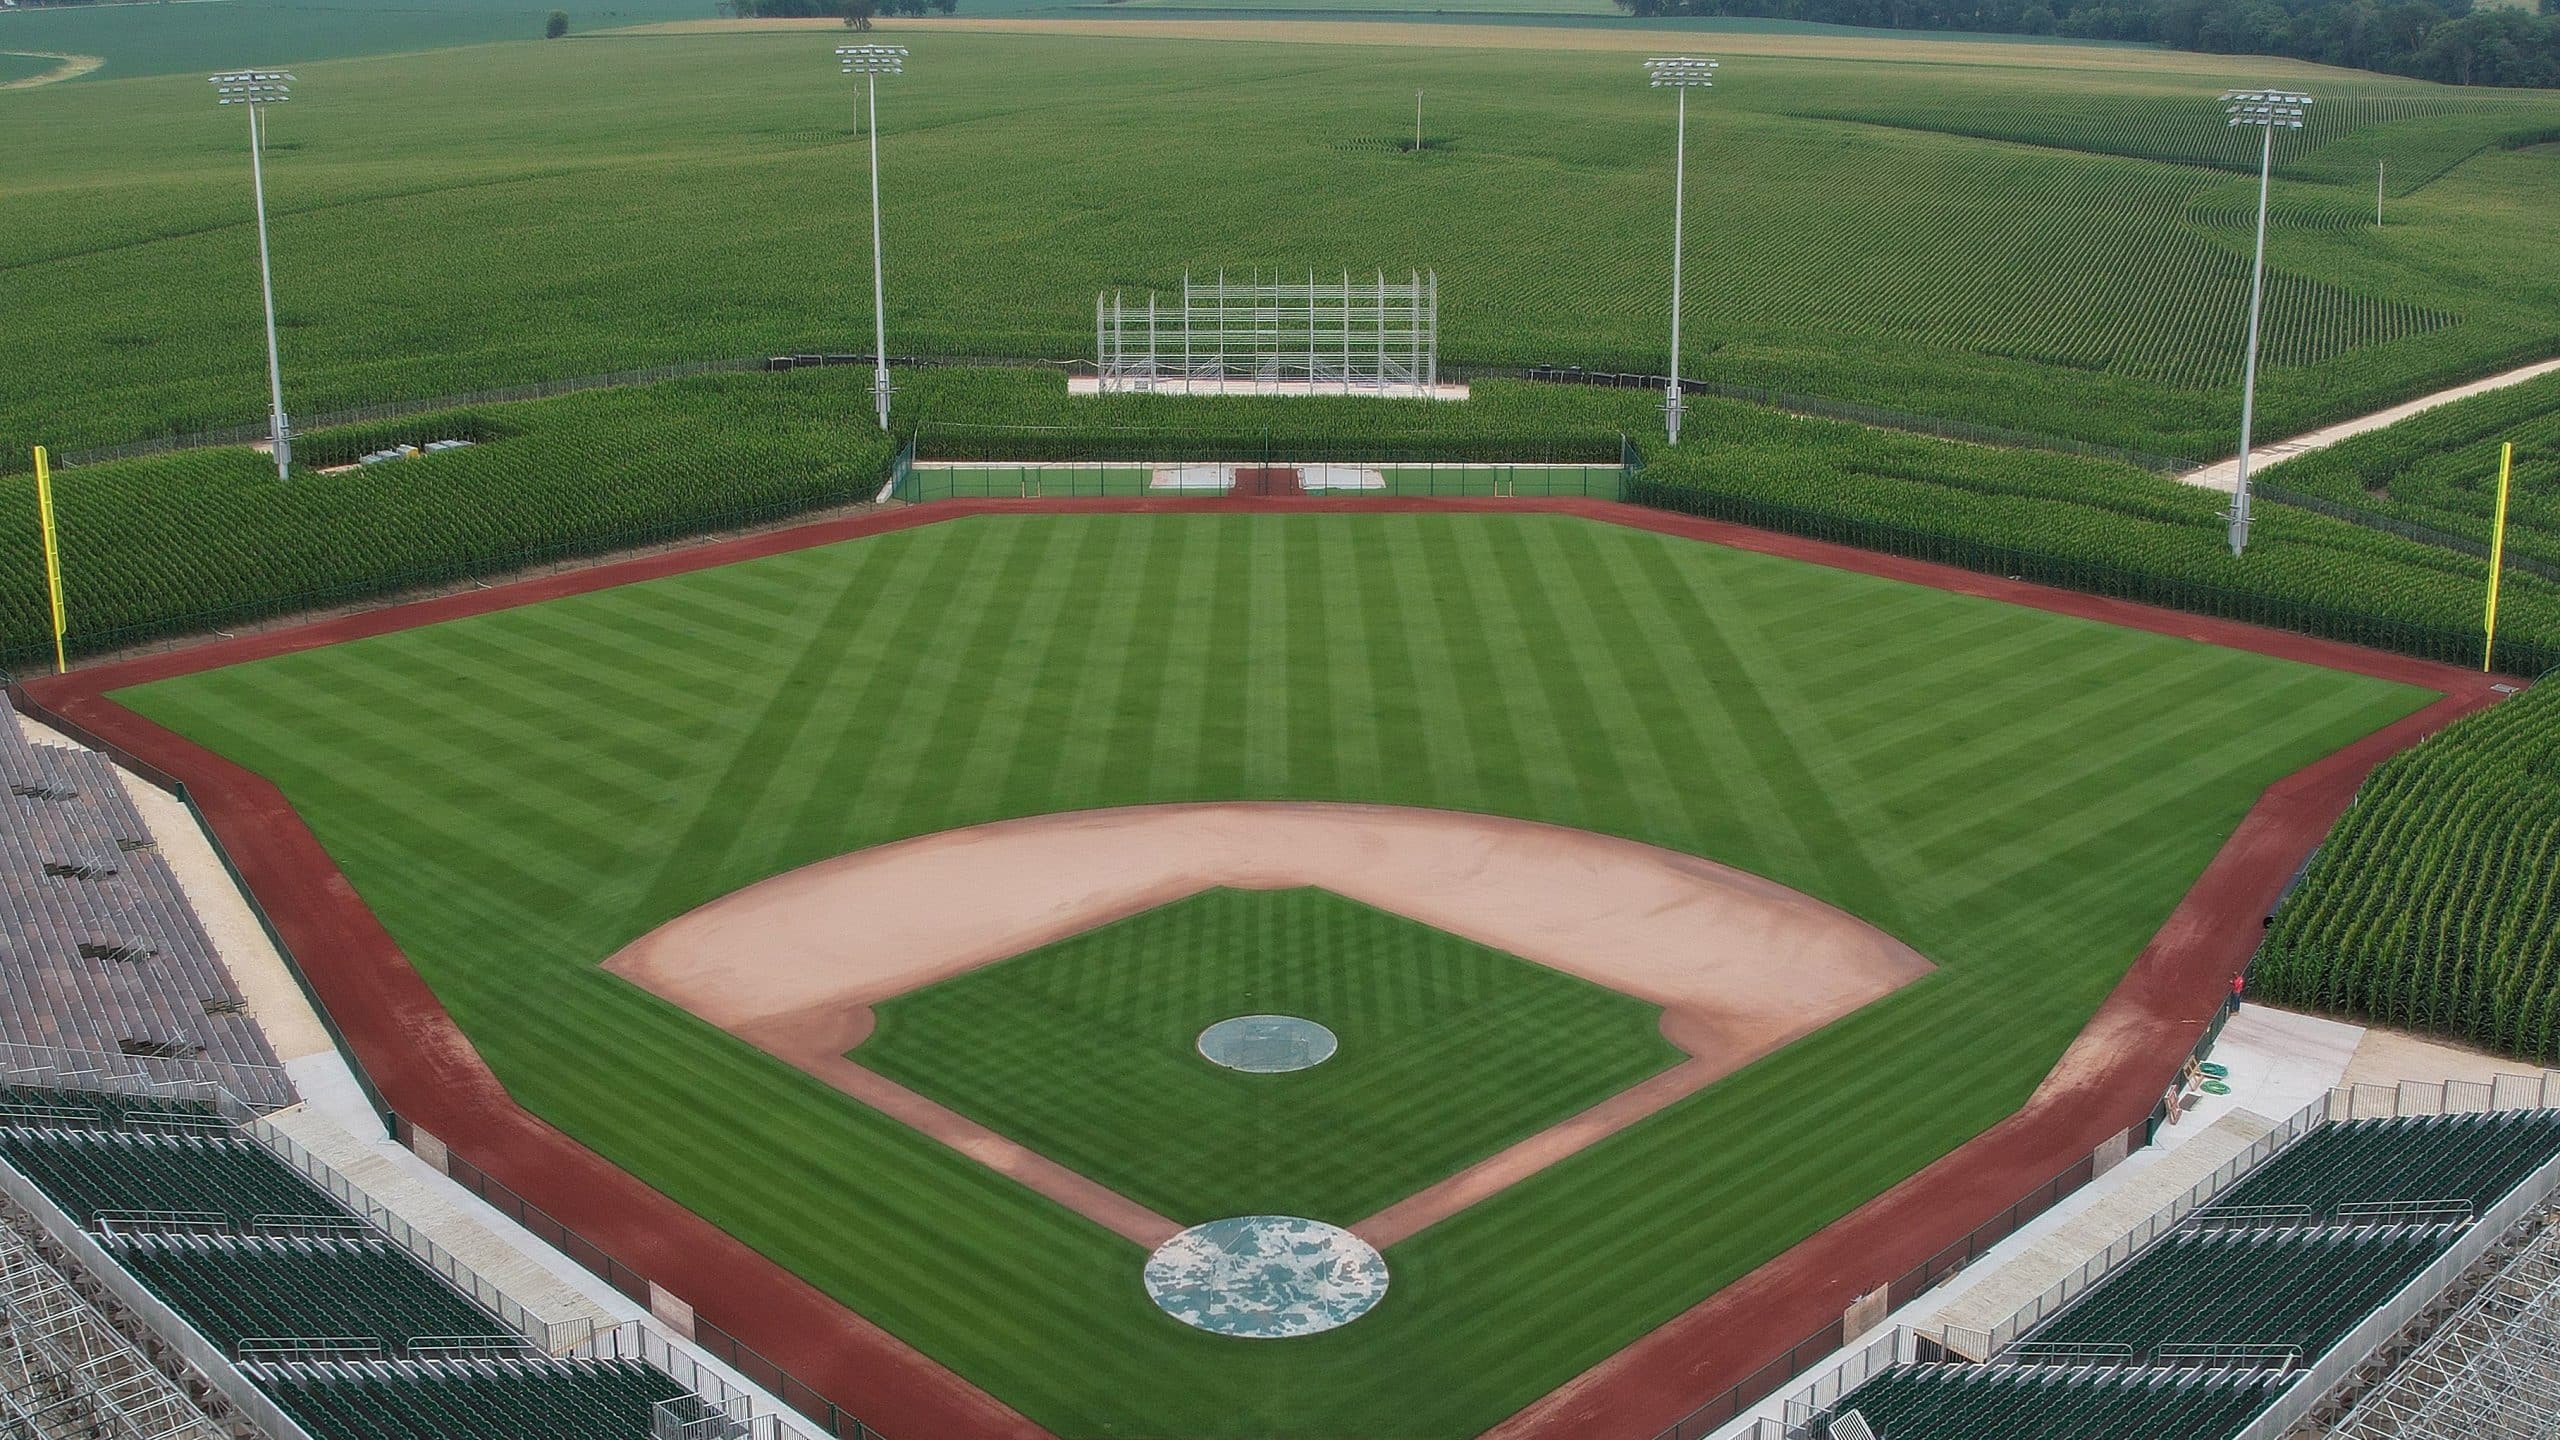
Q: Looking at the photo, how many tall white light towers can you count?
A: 4